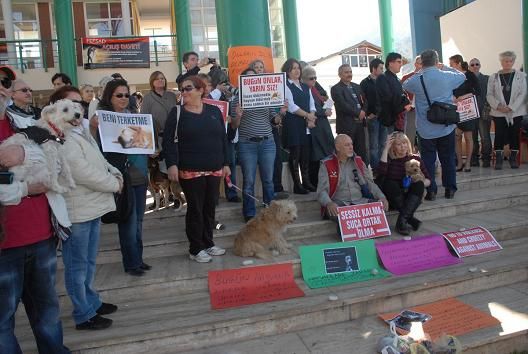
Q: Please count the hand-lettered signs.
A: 5